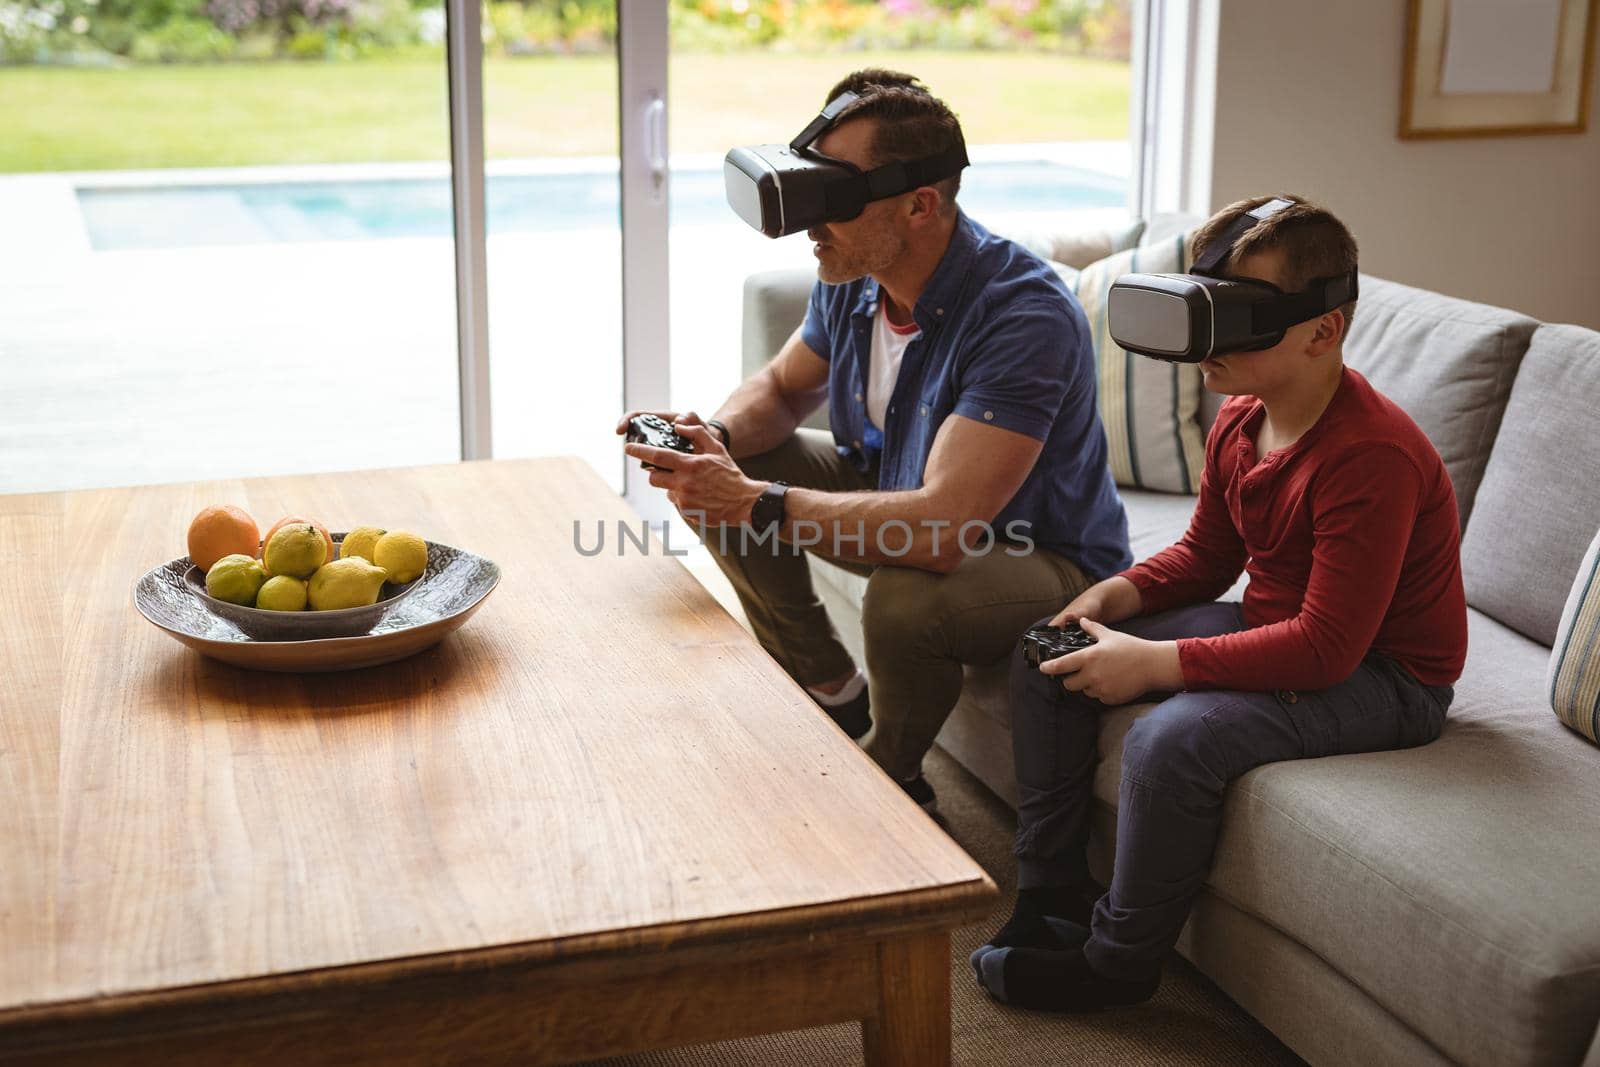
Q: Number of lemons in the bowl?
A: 6